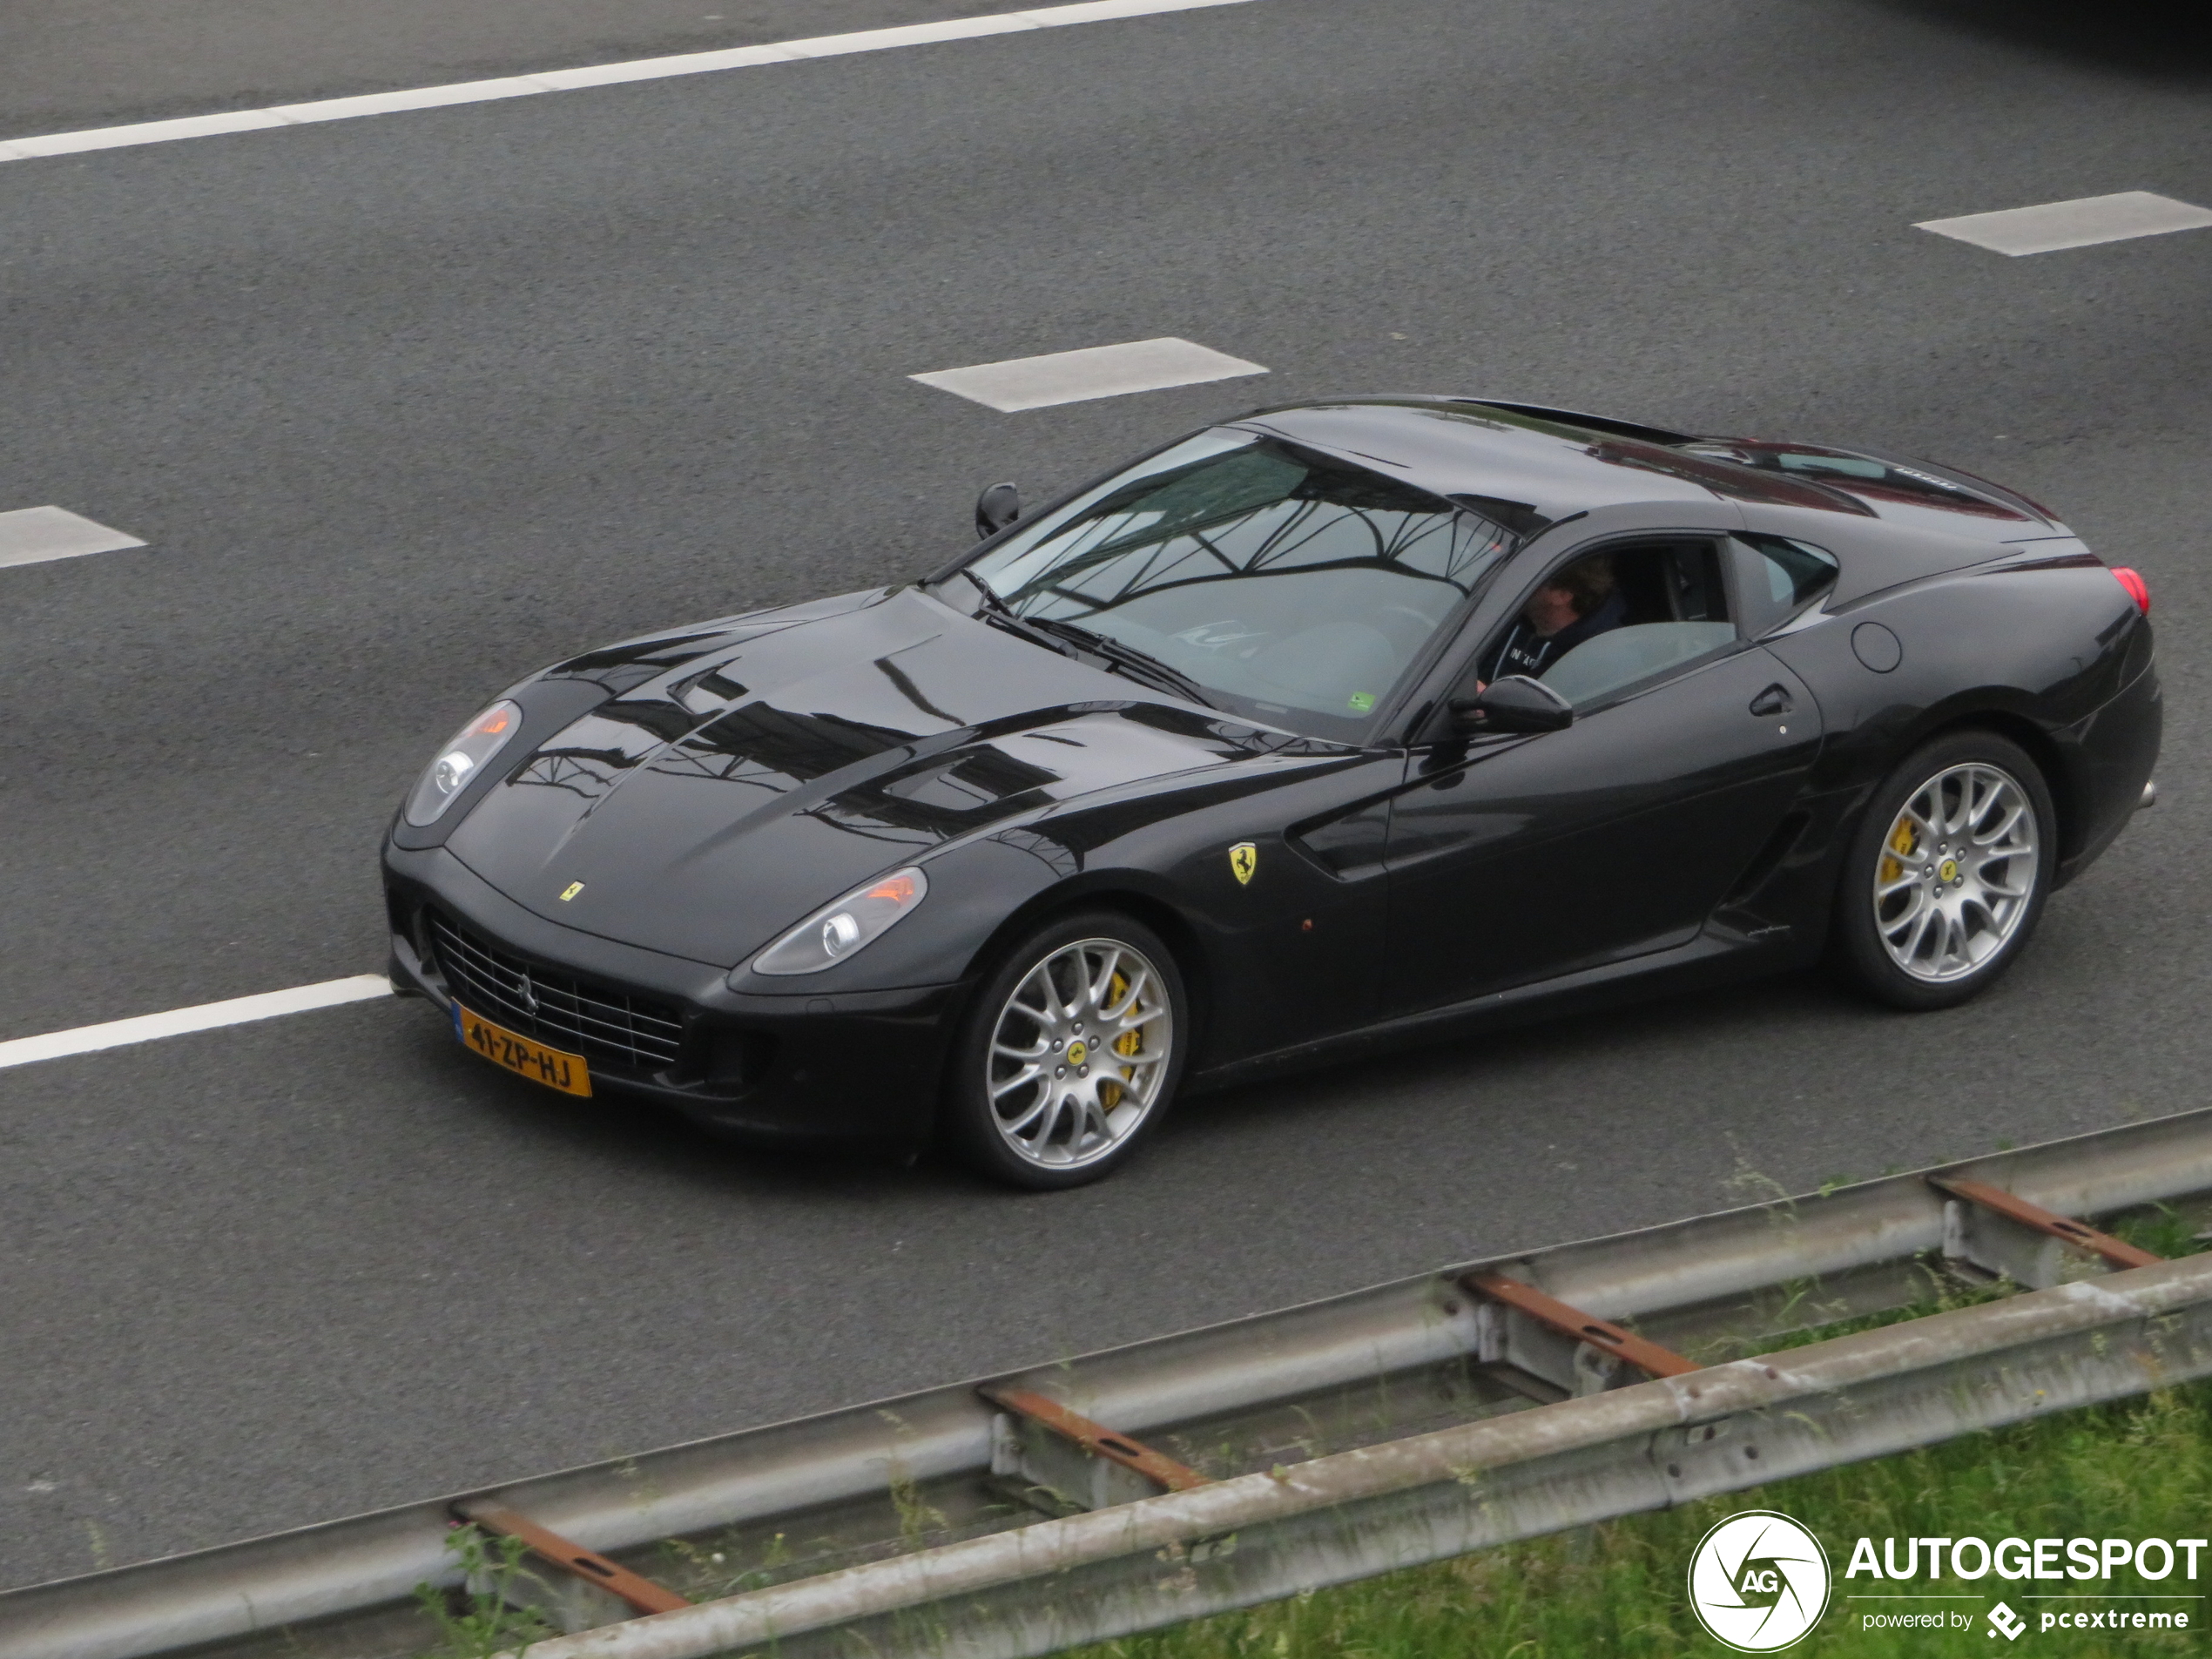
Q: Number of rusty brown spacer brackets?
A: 4